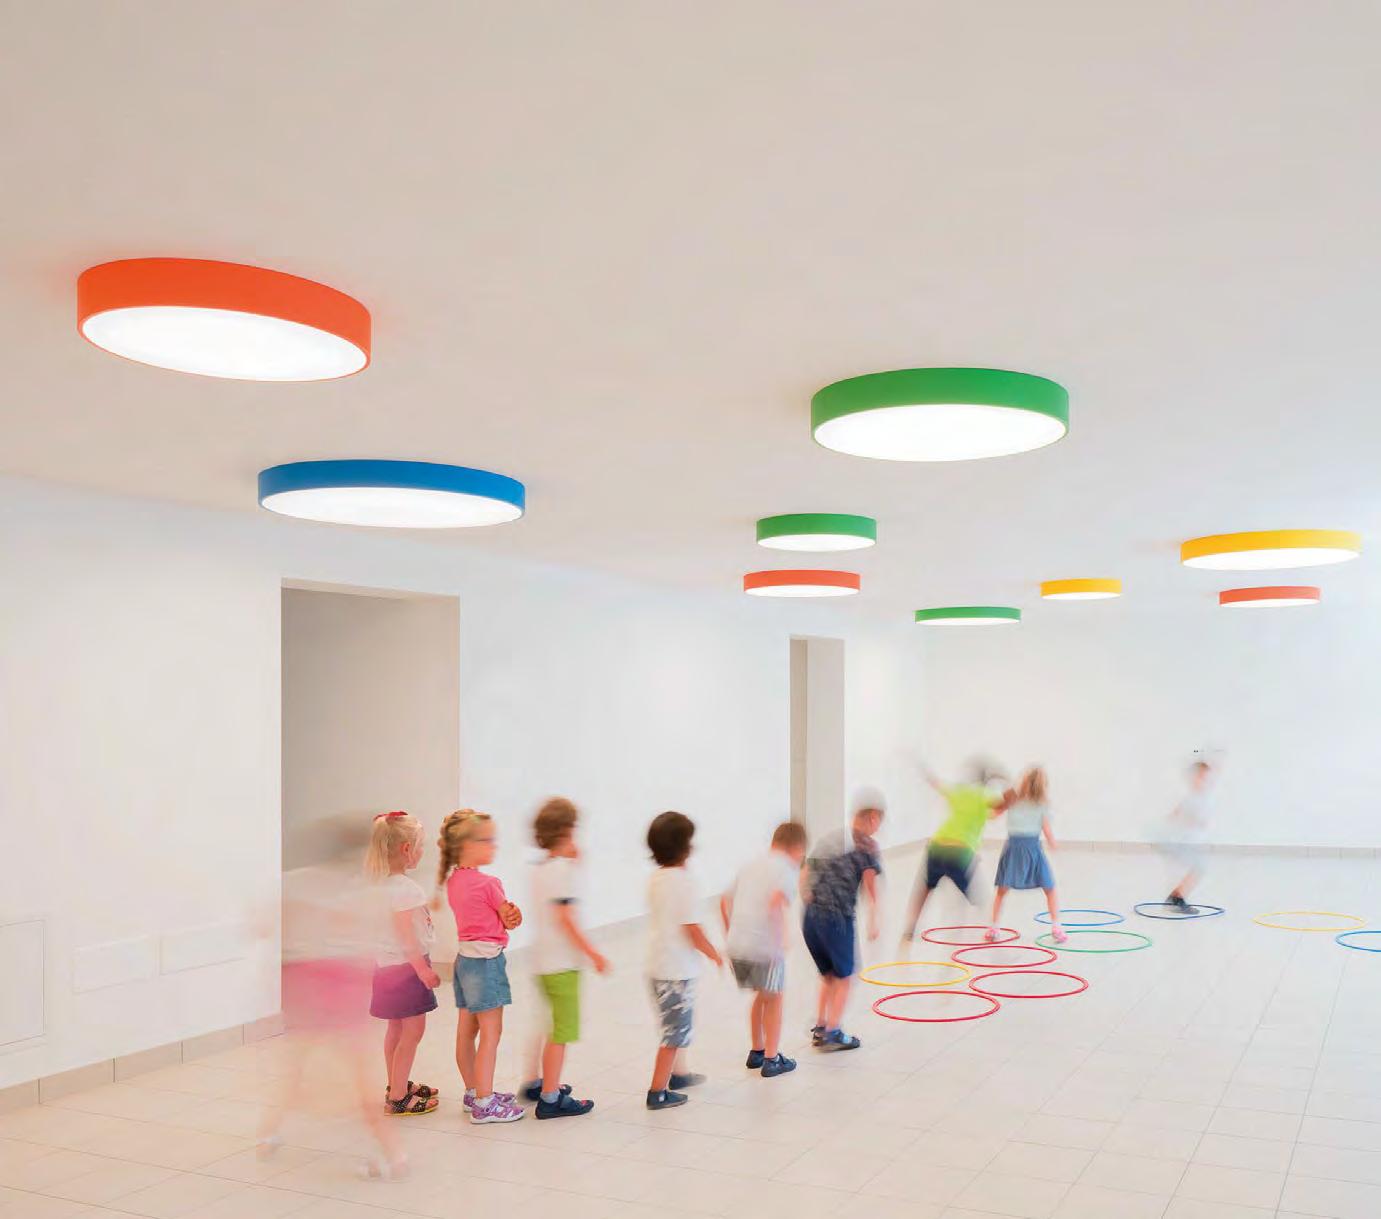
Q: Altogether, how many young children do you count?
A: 10